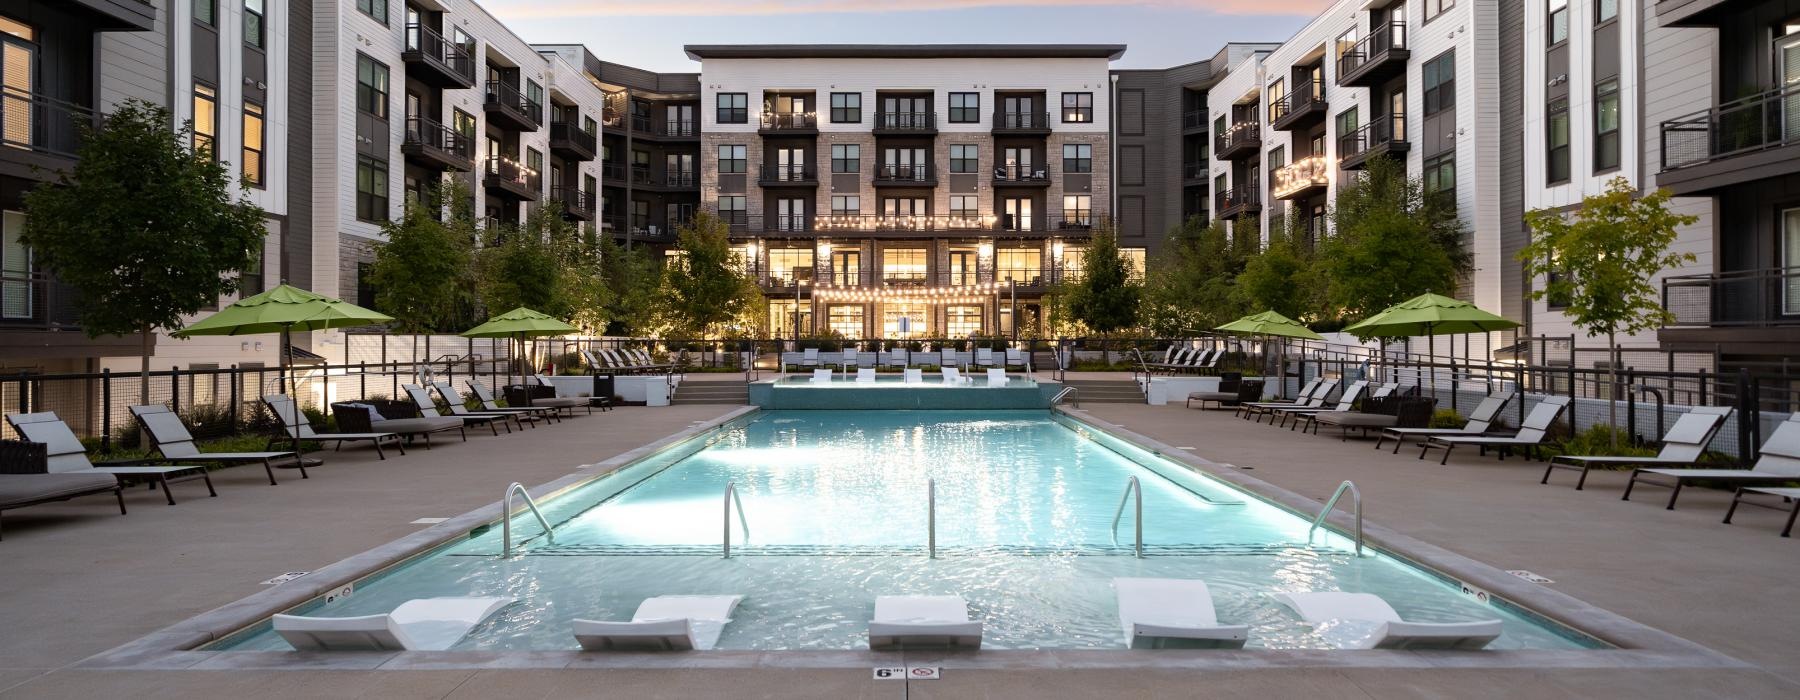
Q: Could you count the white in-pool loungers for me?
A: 10